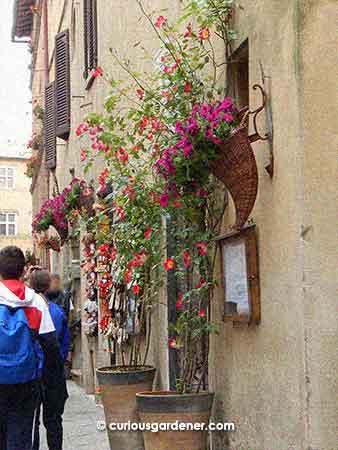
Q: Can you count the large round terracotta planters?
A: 2